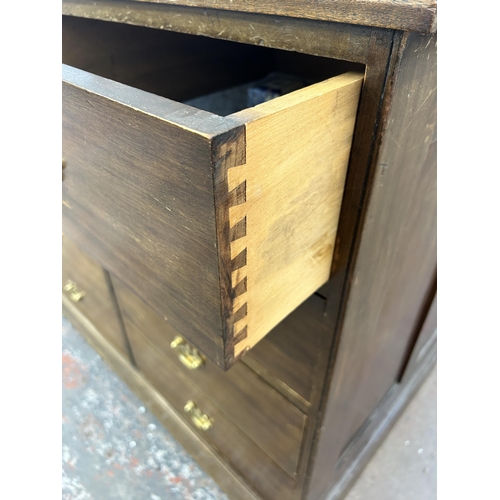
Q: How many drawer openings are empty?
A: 0